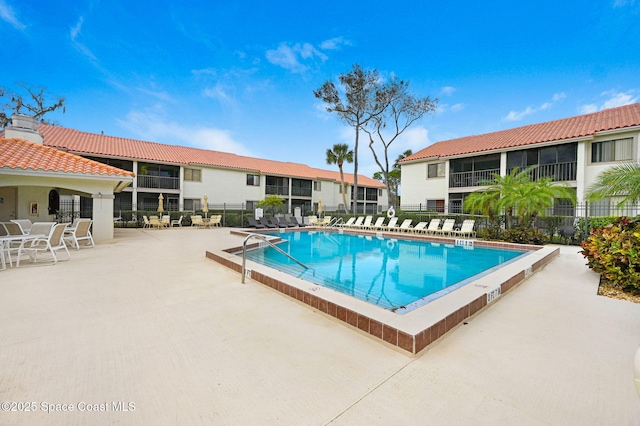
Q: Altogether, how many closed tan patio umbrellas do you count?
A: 3